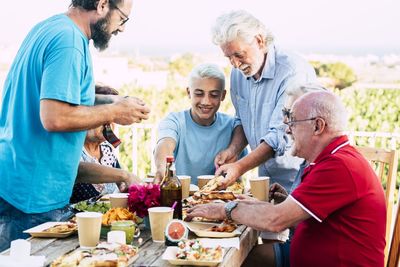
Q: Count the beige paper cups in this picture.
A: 6